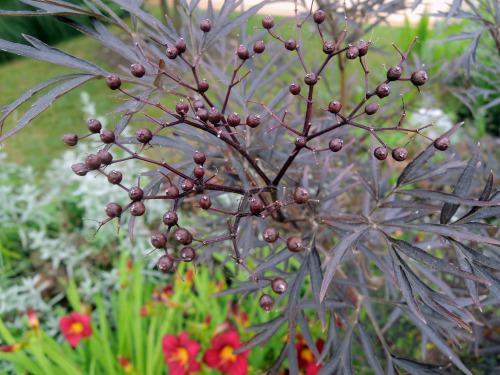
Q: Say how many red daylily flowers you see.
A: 4